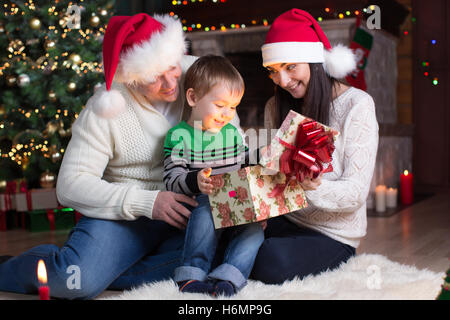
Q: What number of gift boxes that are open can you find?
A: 1